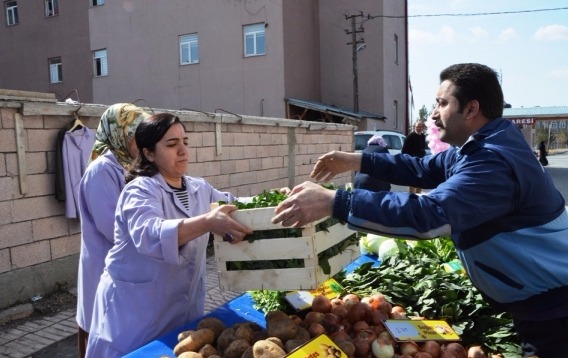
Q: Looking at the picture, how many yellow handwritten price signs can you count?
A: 3